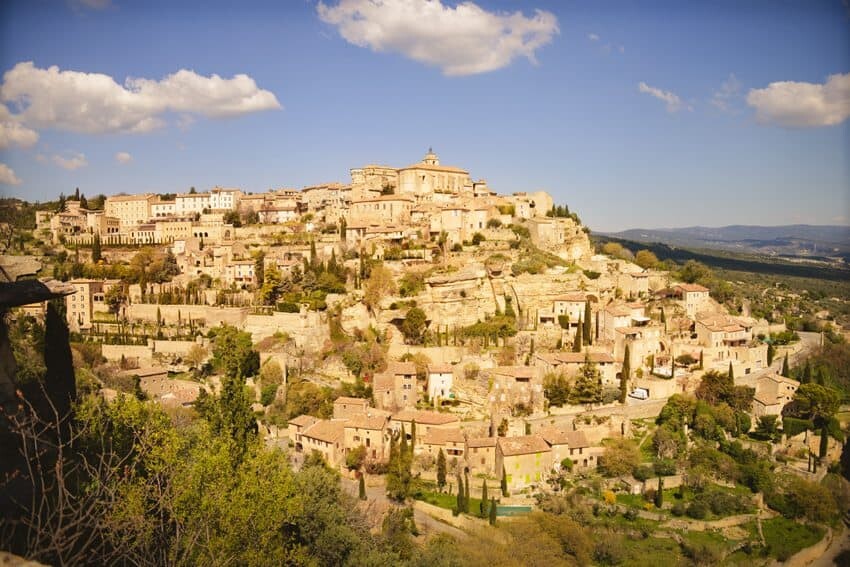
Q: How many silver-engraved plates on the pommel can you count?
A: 0